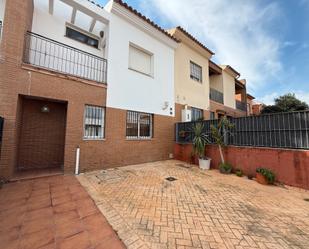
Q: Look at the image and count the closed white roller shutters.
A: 1